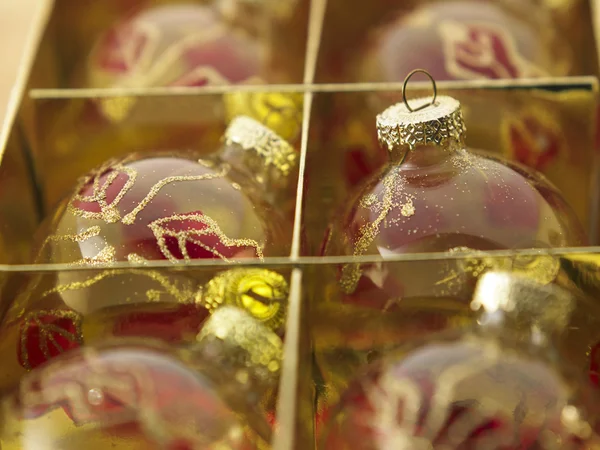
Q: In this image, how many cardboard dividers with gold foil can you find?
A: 3